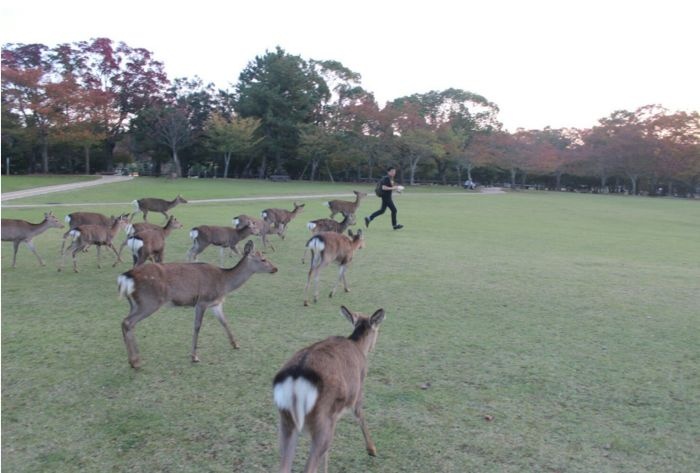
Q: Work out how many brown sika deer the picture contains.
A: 14